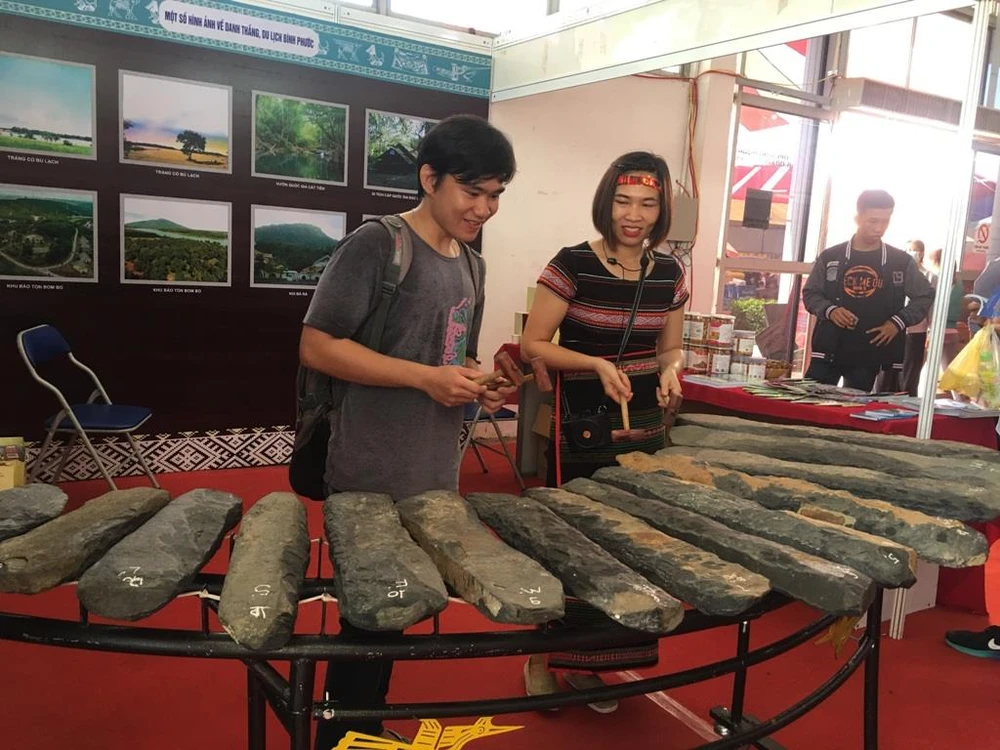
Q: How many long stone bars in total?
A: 14